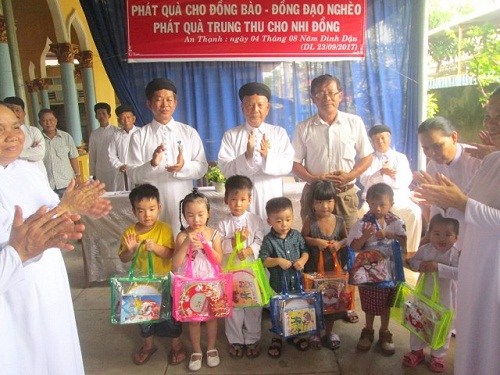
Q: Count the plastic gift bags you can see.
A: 7